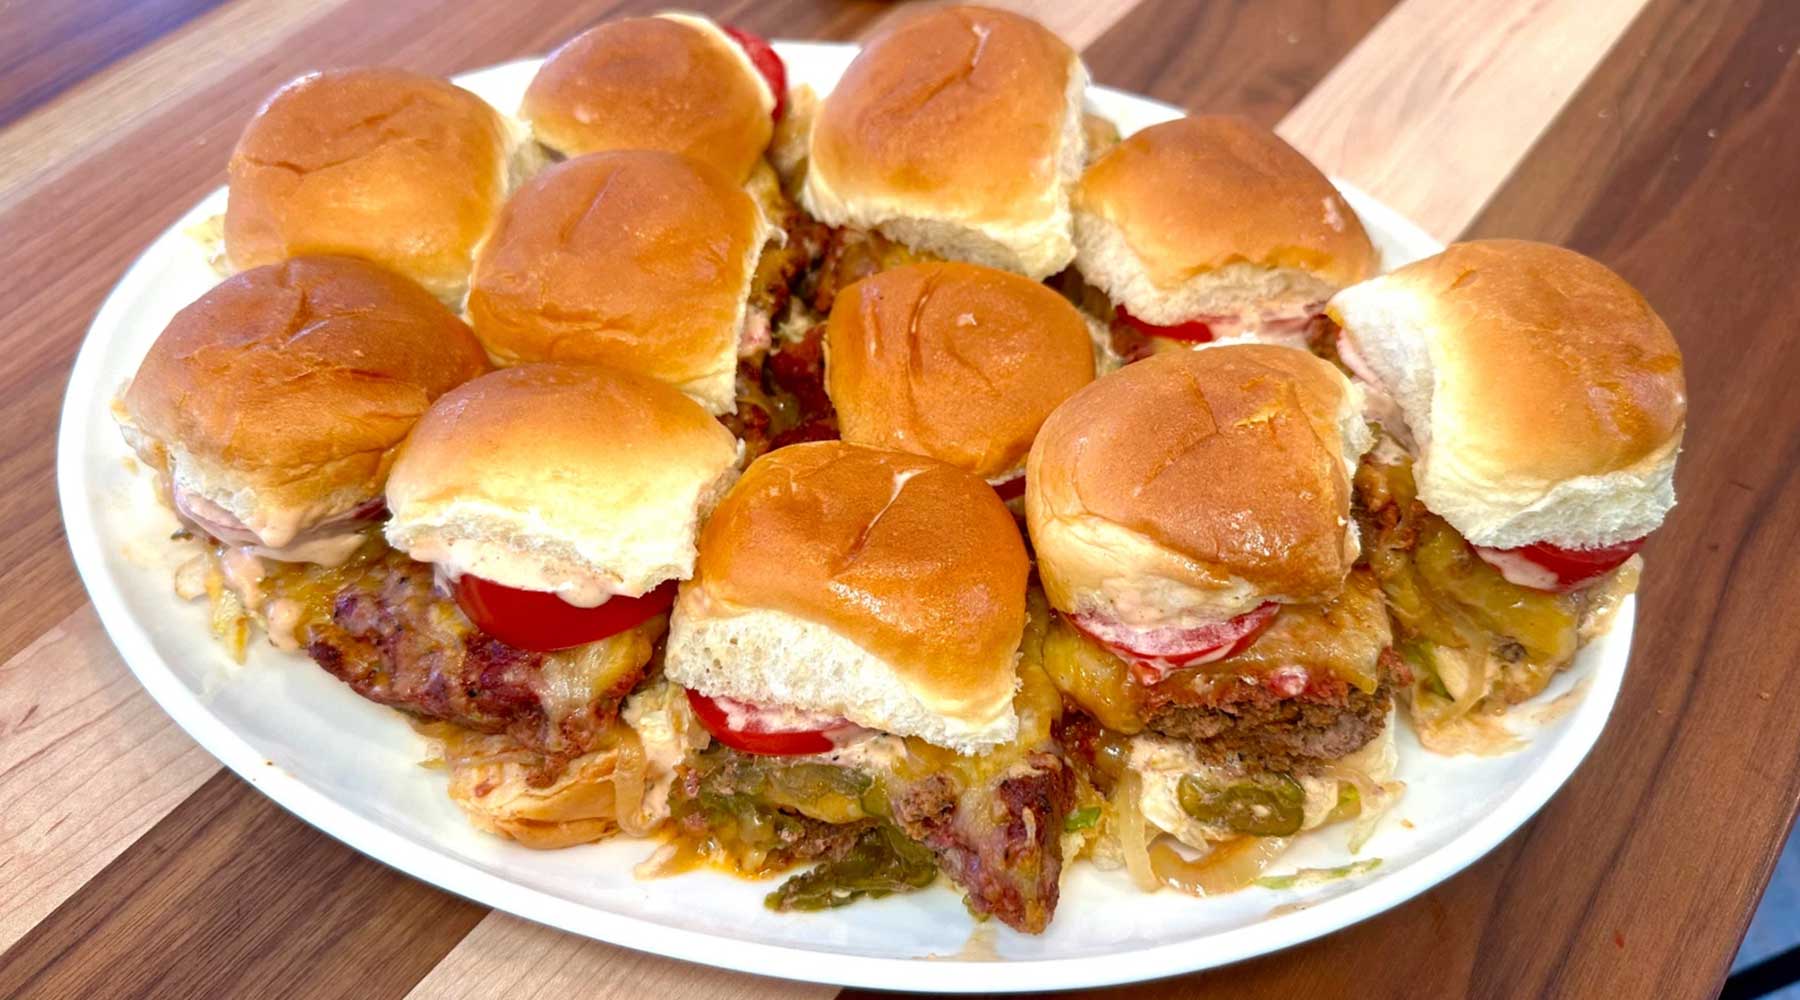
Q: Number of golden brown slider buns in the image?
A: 11